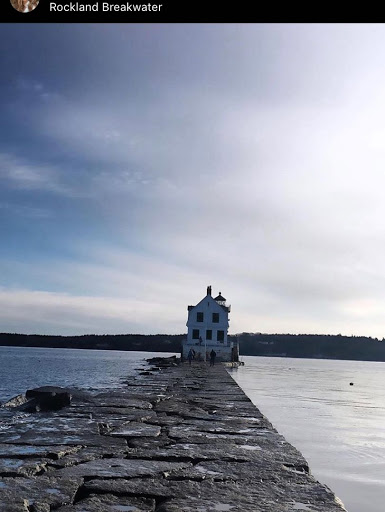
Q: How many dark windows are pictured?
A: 5